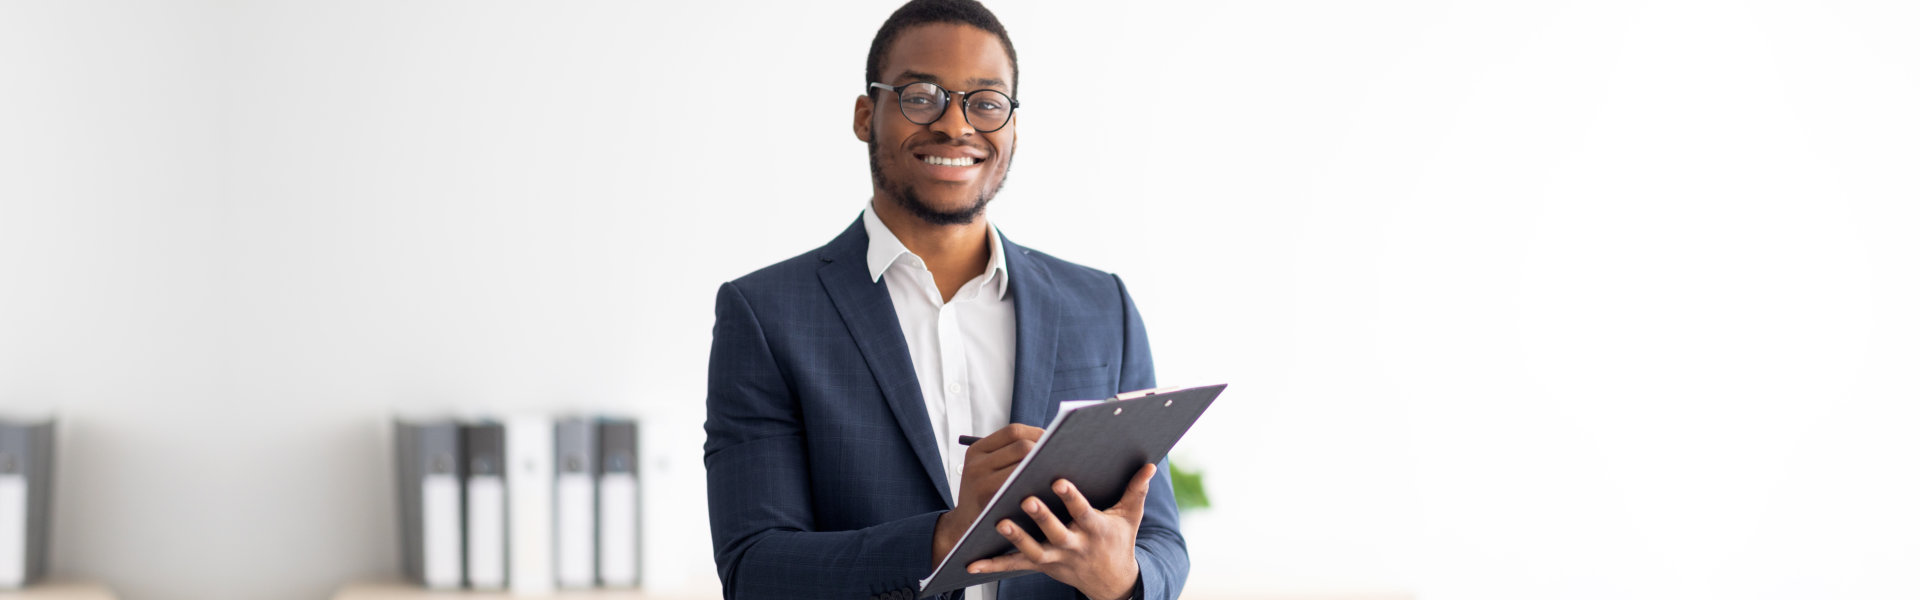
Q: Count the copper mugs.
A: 0